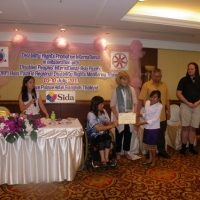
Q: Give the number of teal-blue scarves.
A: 1